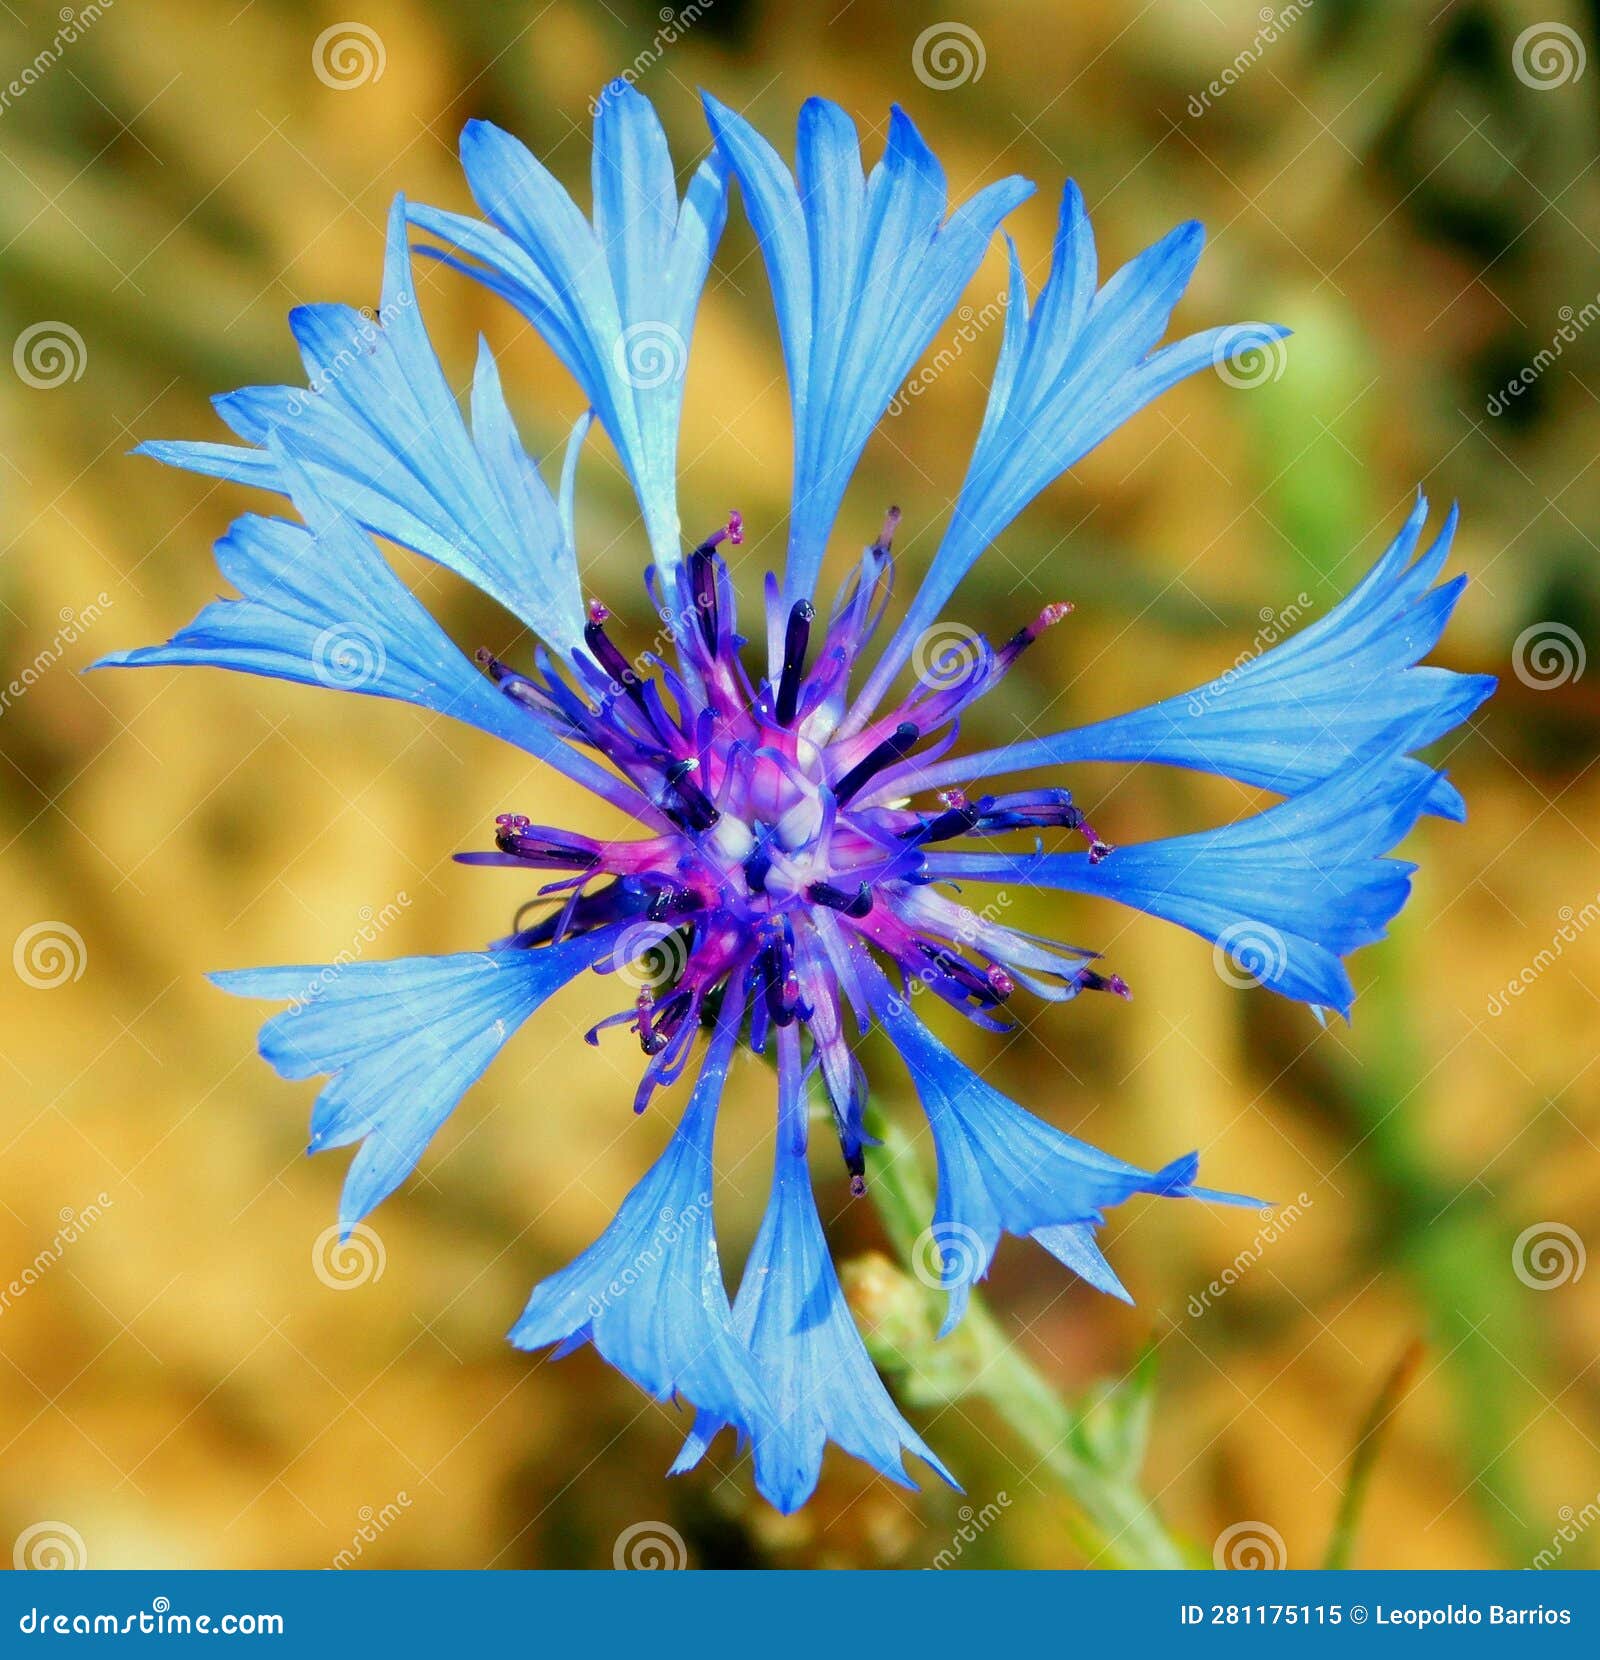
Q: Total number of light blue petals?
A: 11